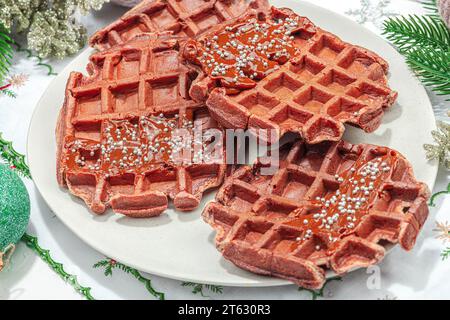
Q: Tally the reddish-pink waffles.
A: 4